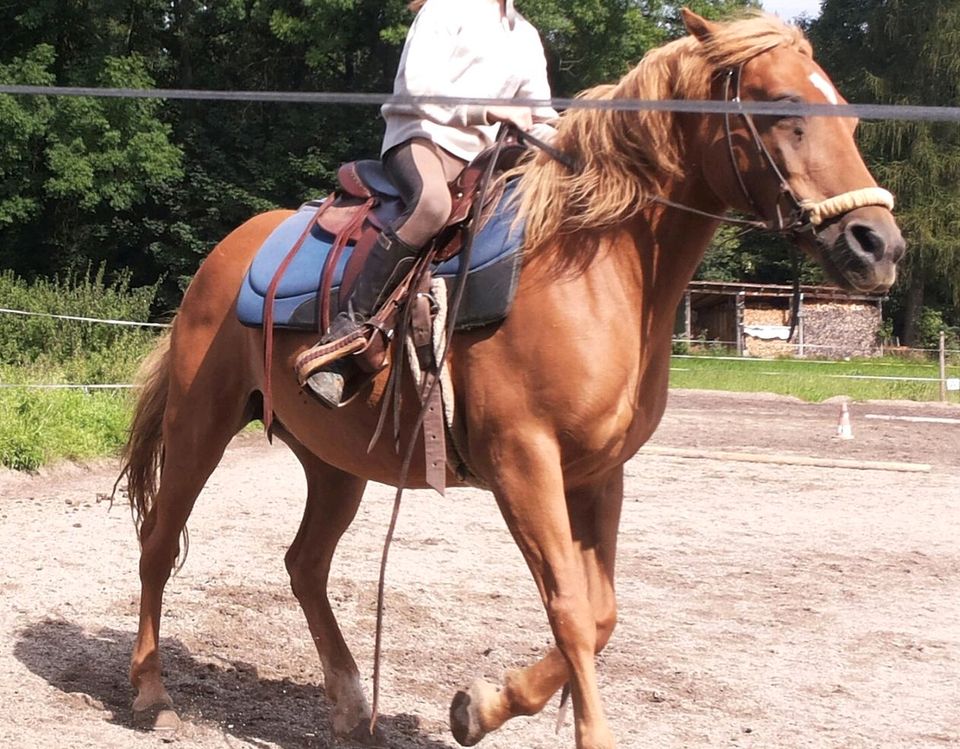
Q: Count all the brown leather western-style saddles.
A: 1